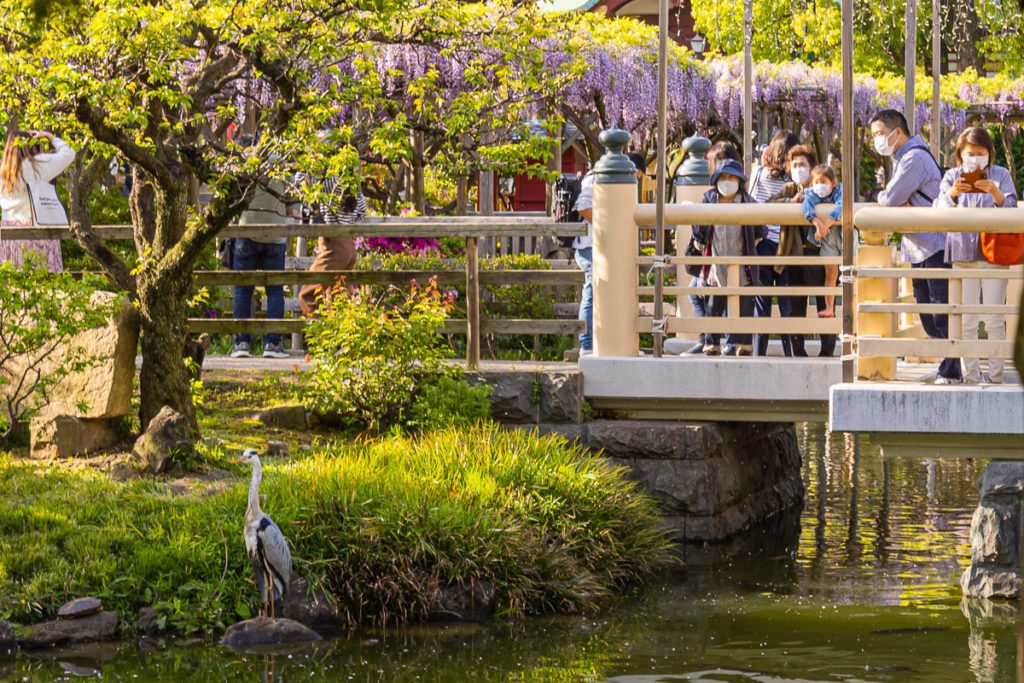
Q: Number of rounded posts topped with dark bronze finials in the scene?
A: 2